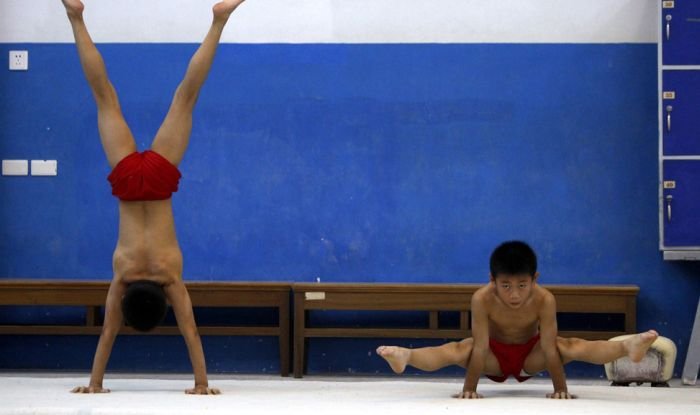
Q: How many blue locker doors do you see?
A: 3